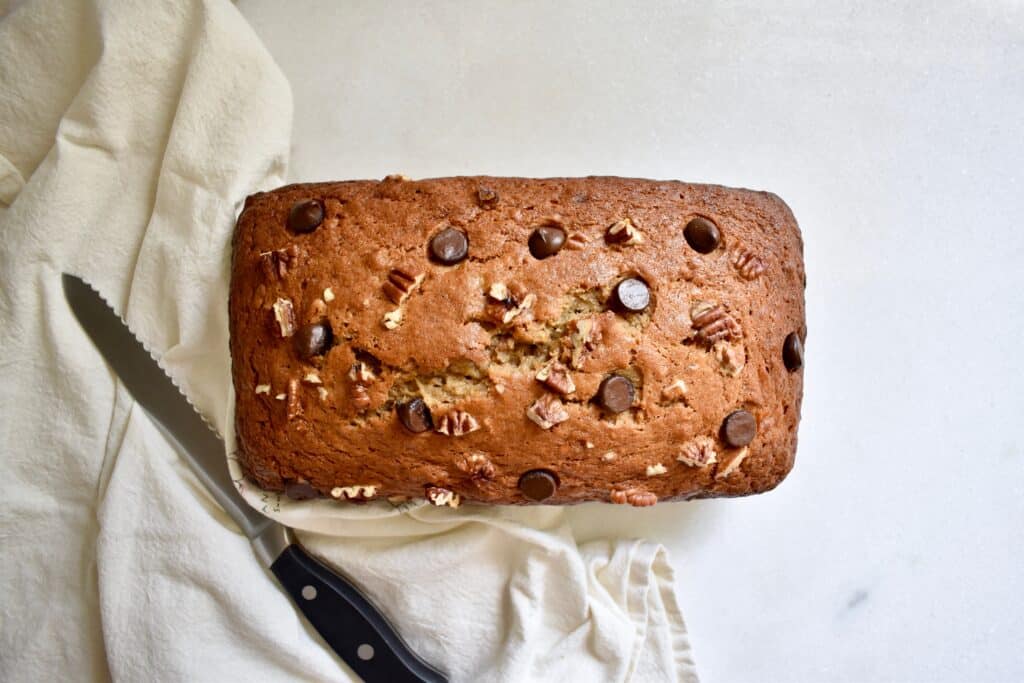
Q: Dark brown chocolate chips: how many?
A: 12